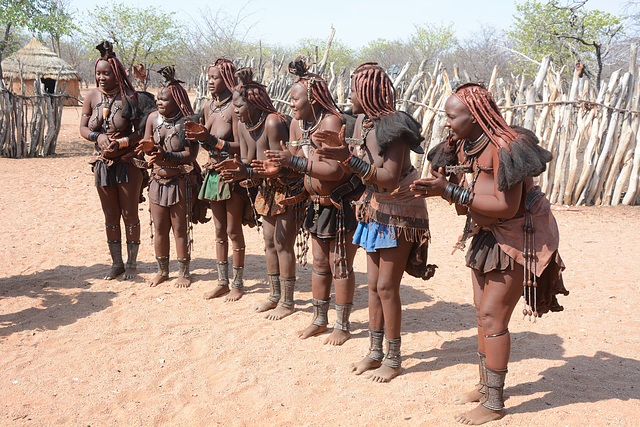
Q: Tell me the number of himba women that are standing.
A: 7